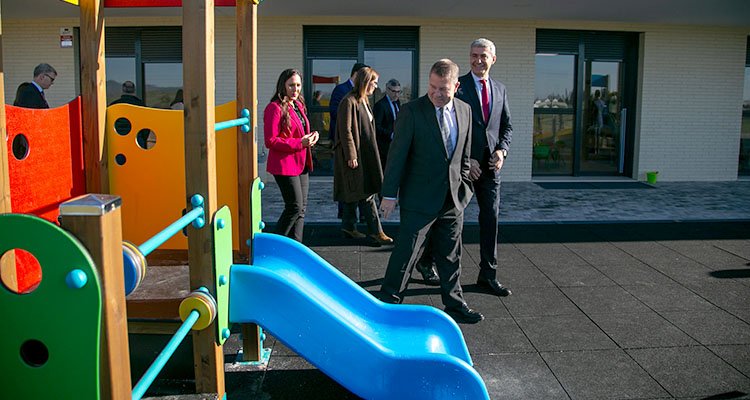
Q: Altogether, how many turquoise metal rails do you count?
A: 3